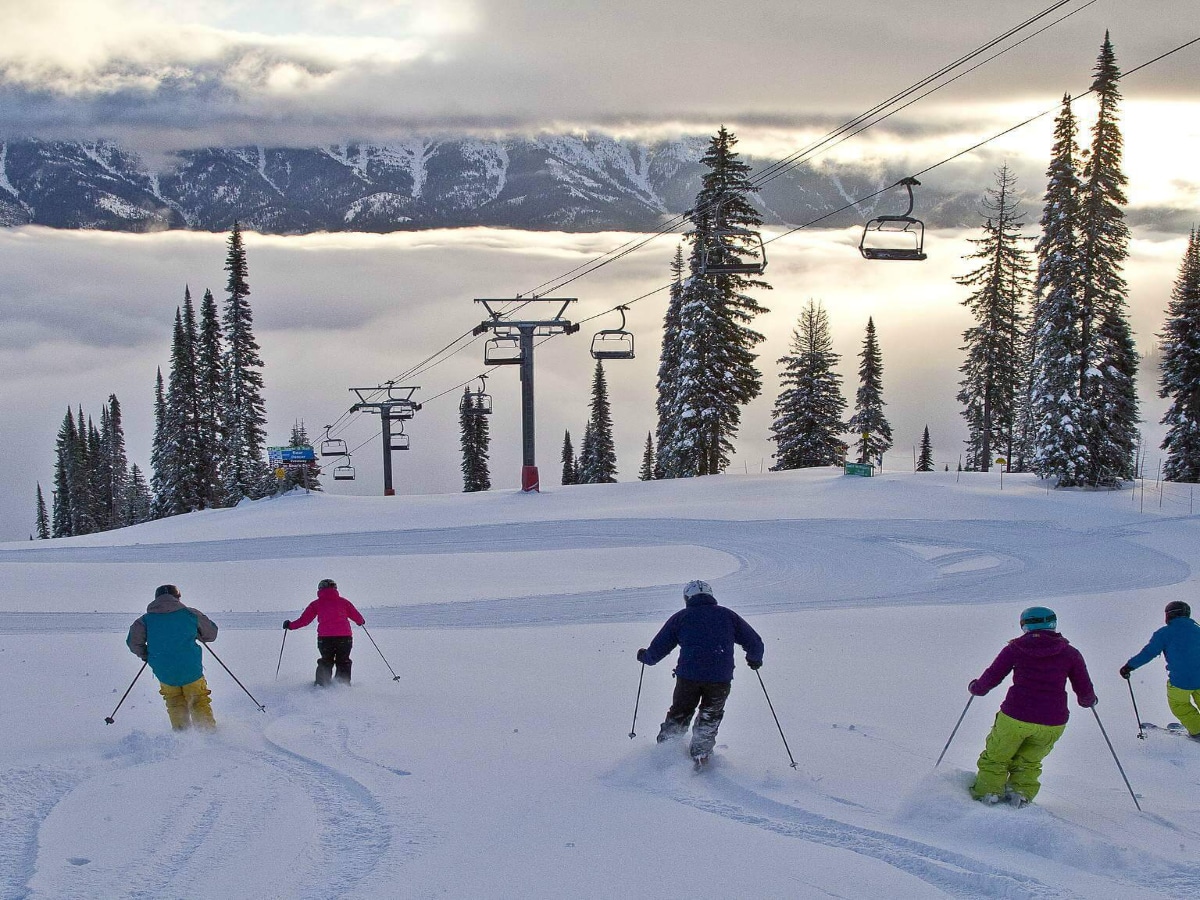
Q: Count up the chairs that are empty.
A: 9